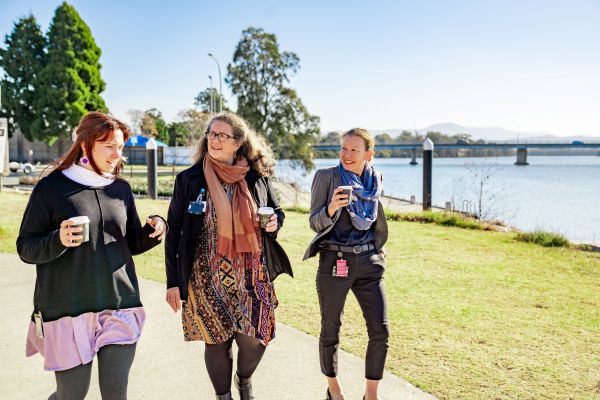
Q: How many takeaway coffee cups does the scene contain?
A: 3